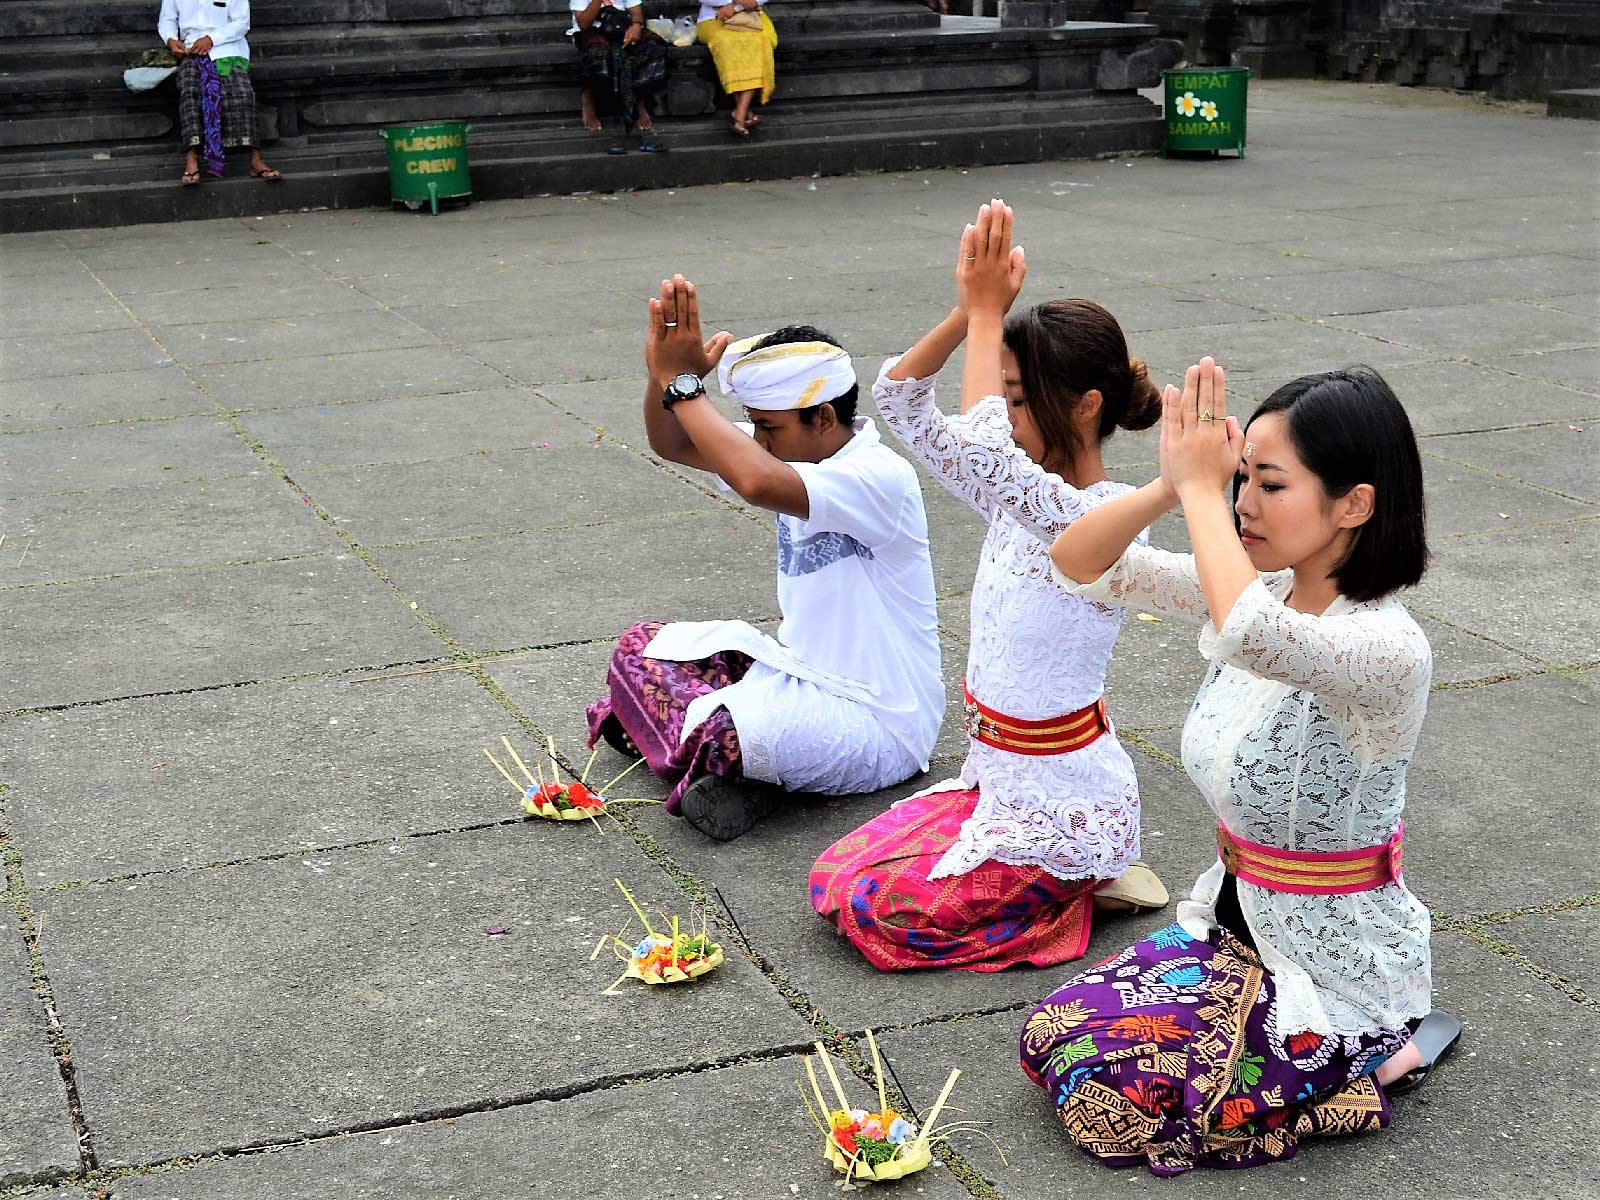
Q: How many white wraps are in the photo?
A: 1